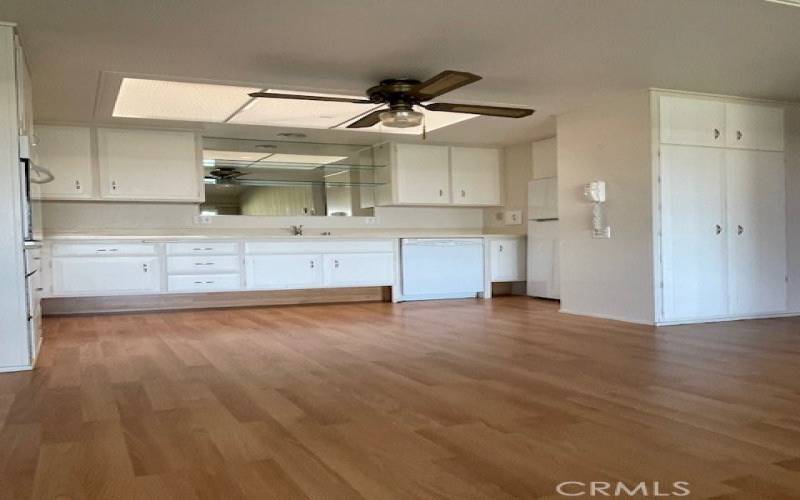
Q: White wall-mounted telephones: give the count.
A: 1